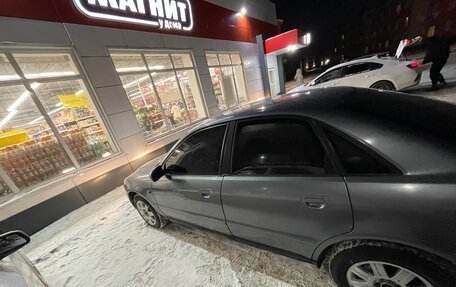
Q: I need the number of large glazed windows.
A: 3